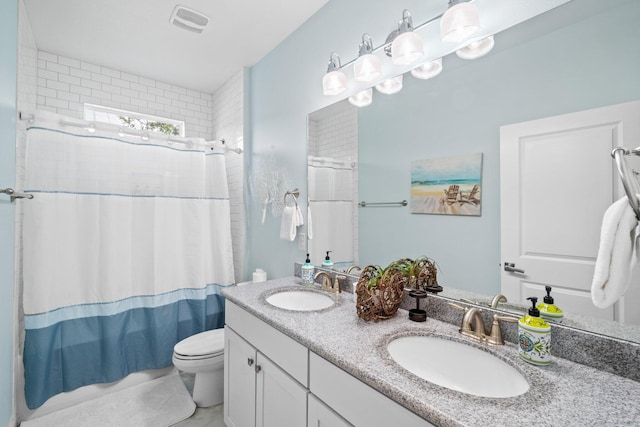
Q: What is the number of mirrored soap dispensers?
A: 2